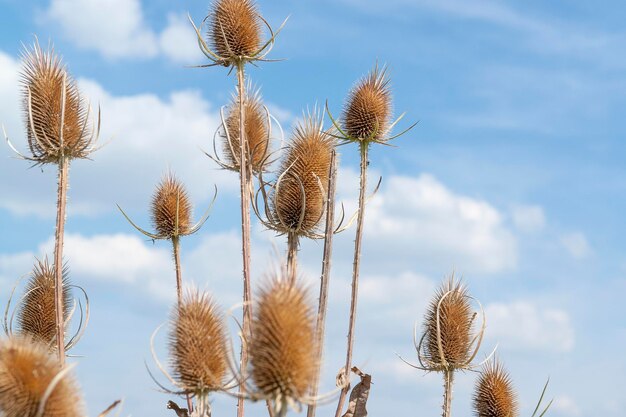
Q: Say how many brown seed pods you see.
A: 12